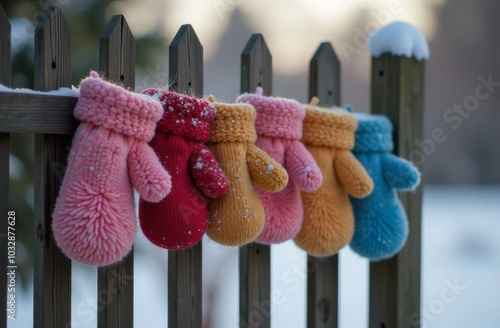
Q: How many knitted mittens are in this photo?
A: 6